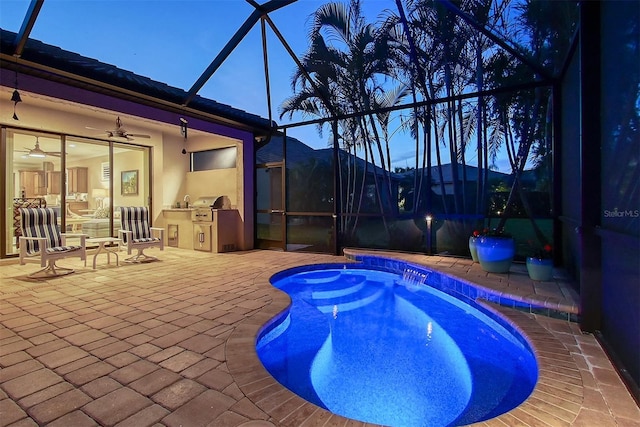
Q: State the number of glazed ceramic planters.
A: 3